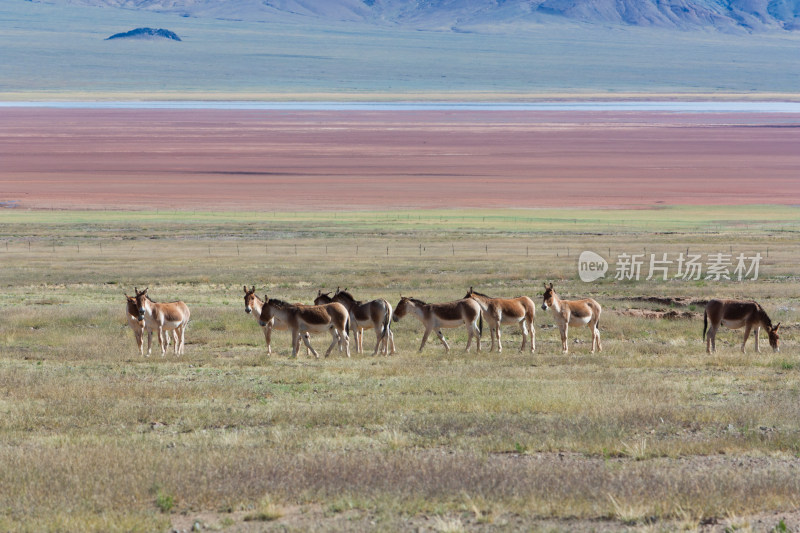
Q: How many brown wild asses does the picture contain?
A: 10